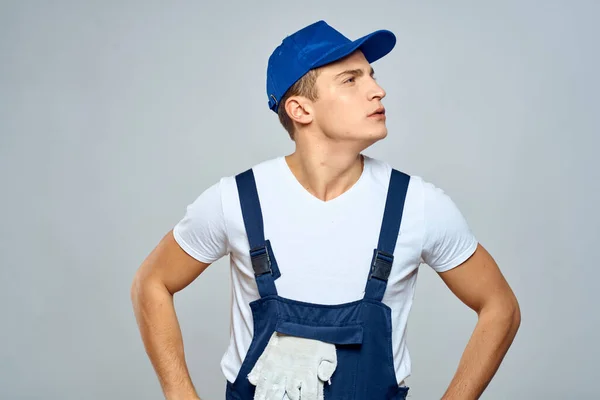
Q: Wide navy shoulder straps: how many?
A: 2